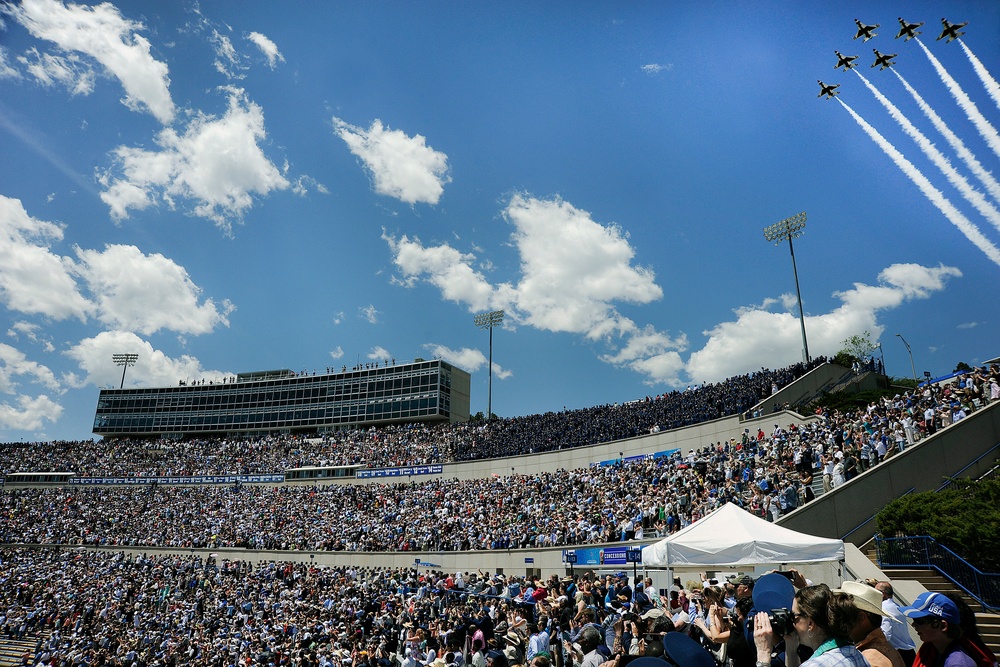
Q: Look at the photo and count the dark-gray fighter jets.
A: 6